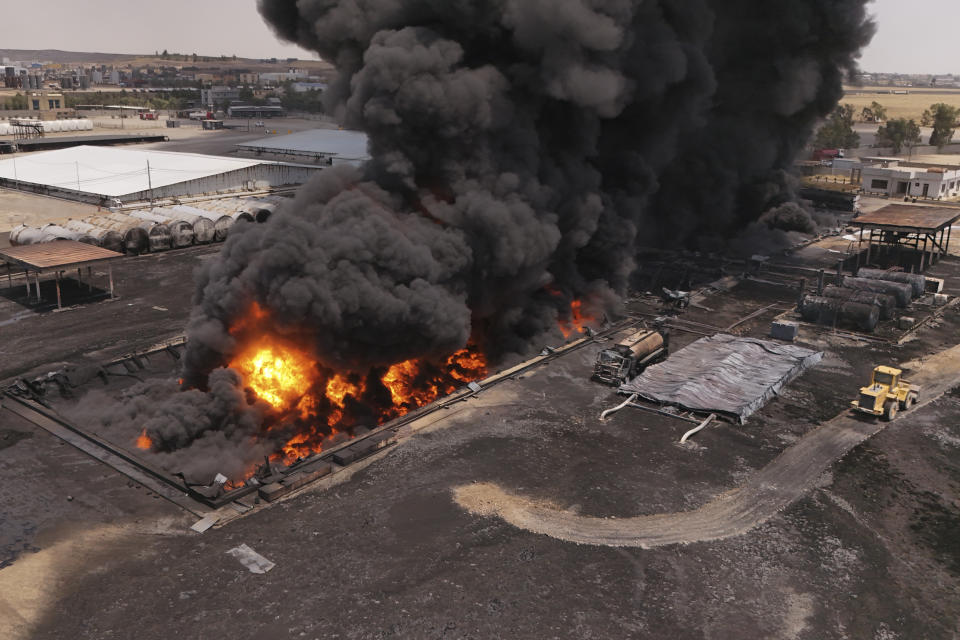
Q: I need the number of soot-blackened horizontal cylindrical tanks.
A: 4